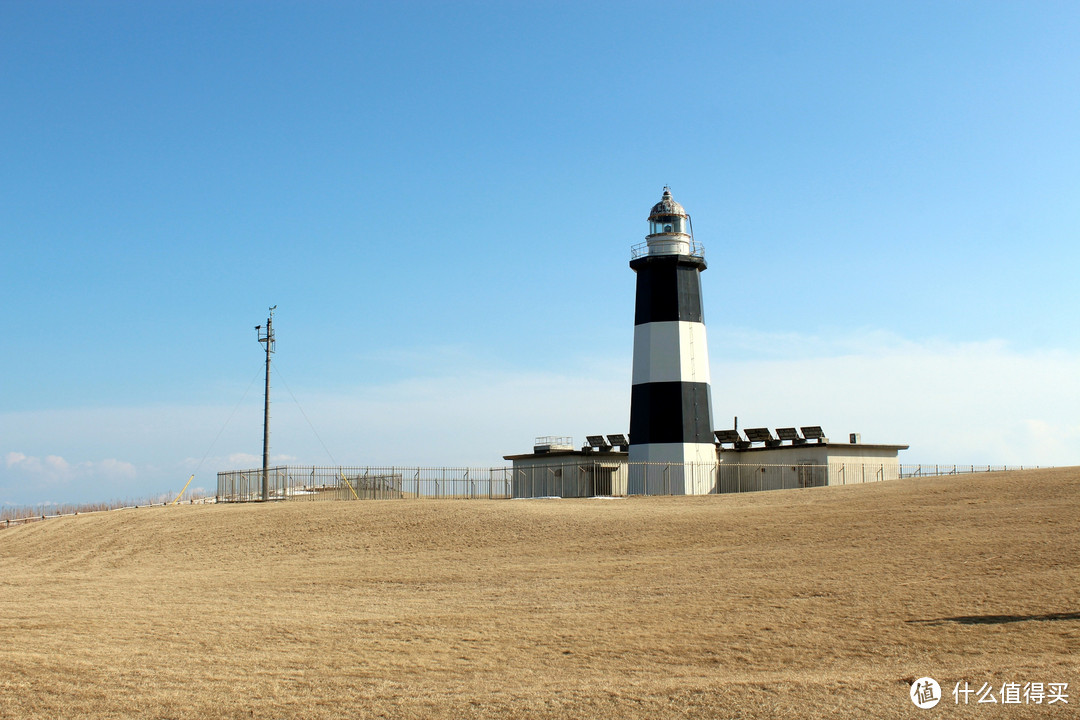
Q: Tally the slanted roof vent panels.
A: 6